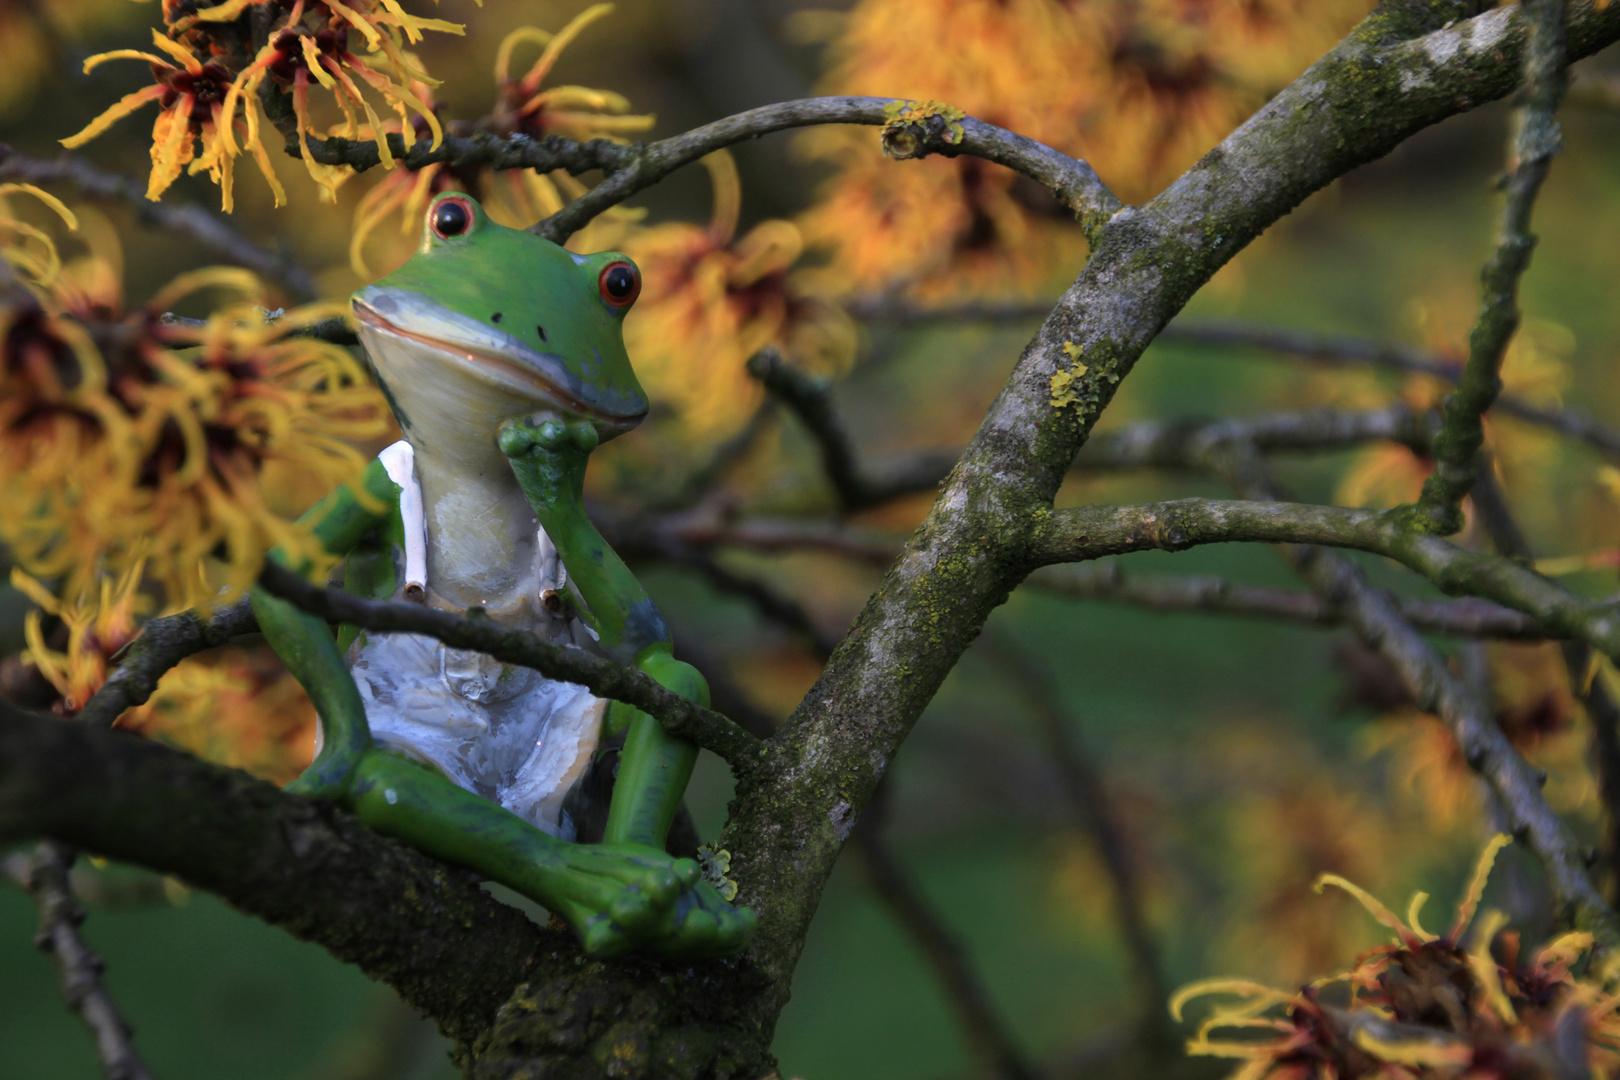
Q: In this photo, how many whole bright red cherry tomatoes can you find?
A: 0